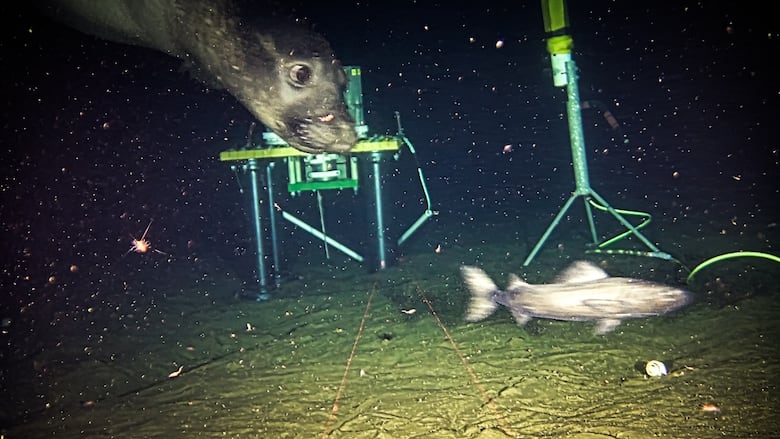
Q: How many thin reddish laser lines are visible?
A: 2